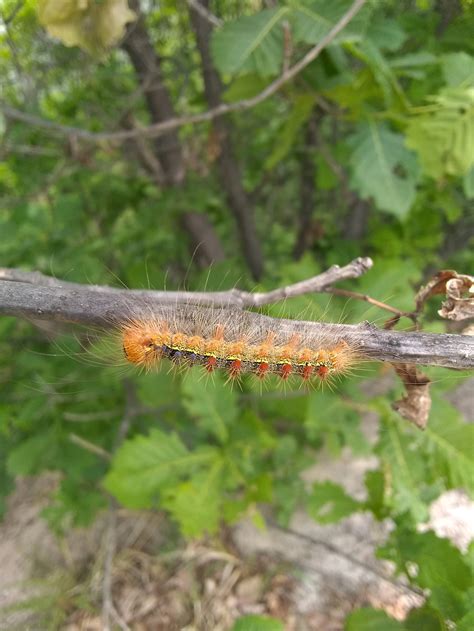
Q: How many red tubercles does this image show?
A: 6